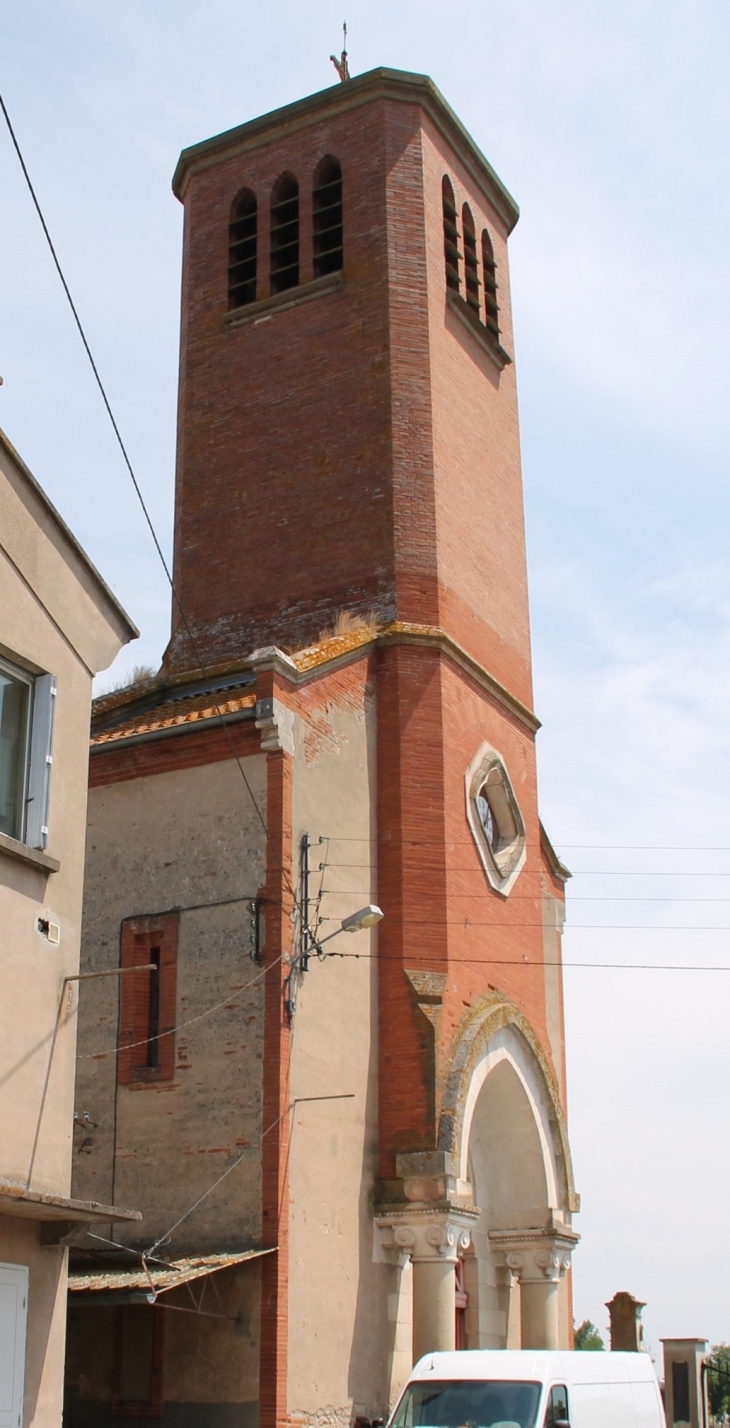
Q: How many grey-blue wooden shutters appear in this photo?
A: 1